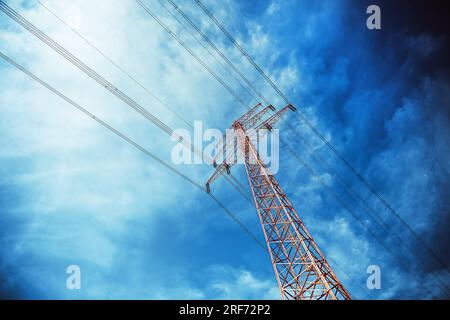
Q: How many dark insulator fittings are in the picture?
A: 6